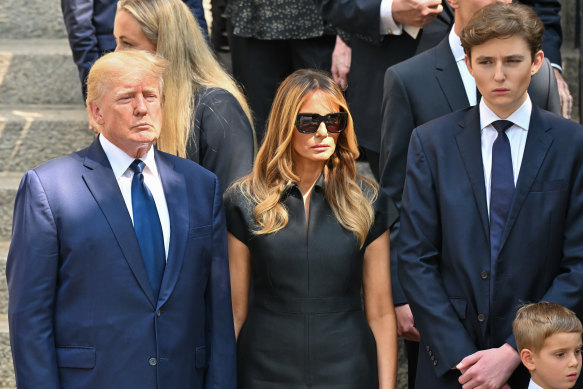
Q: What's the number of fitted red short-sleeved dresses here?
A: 0